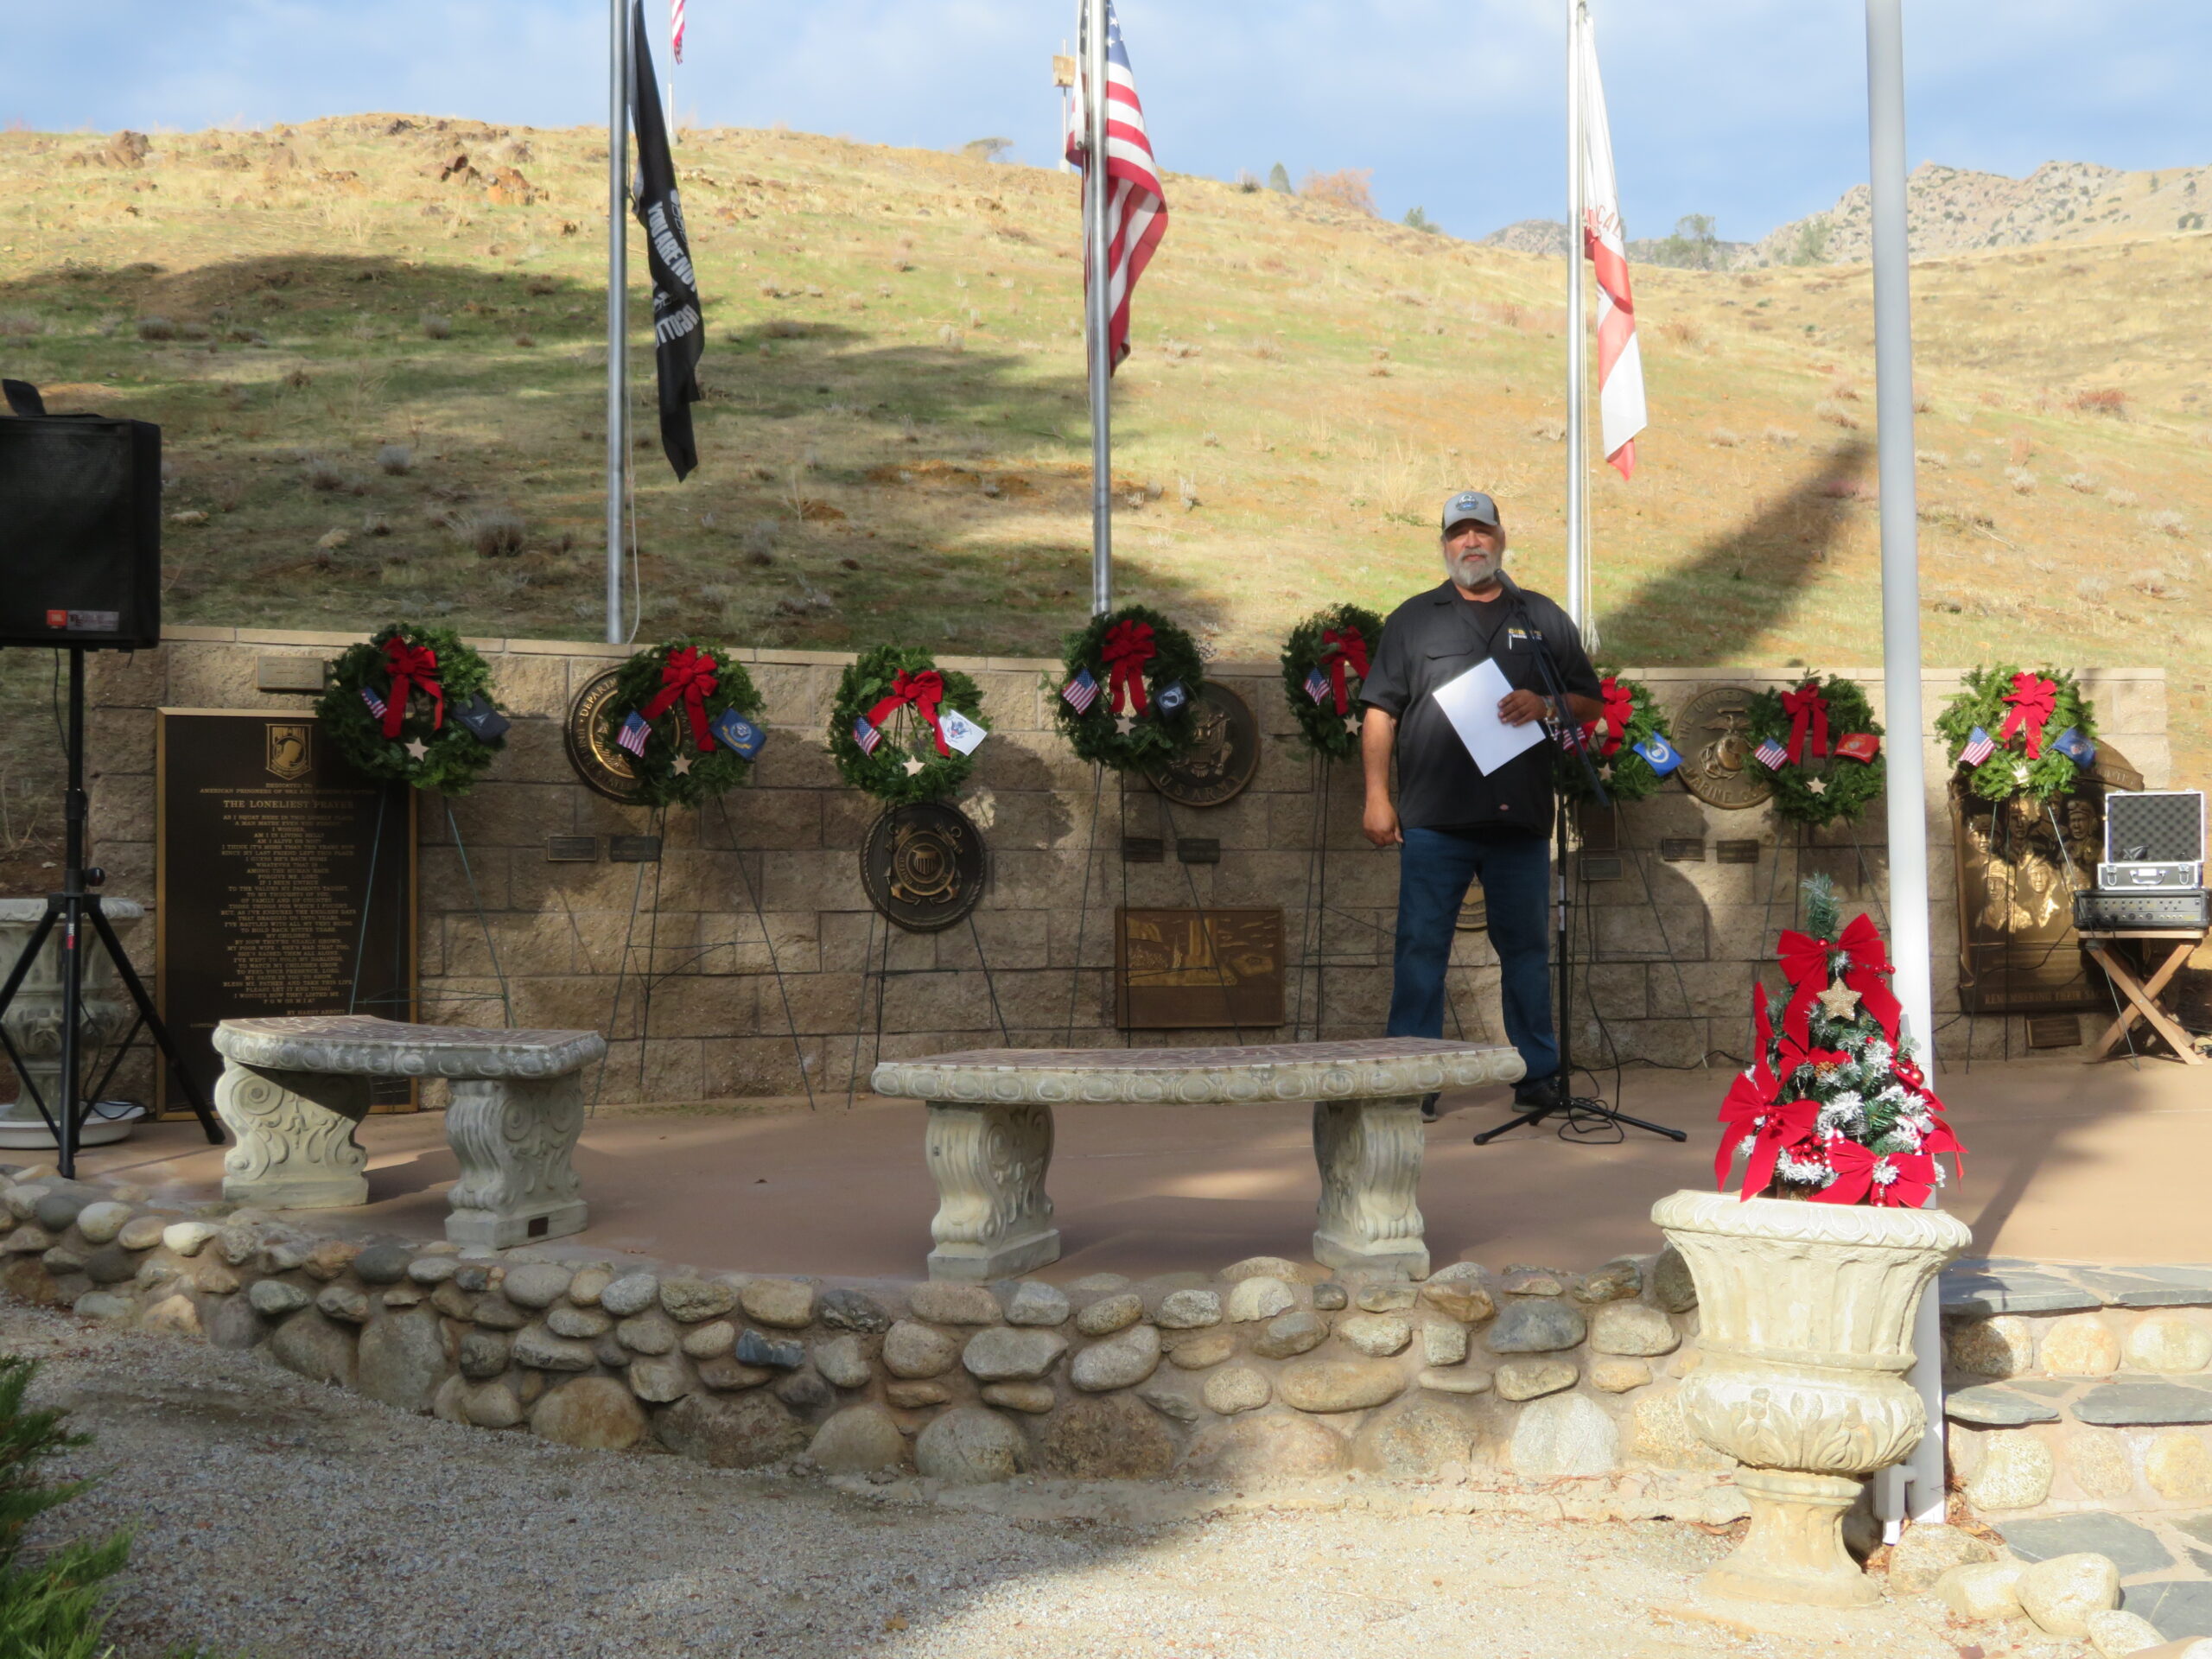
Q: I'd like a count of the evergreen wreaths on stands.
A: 8